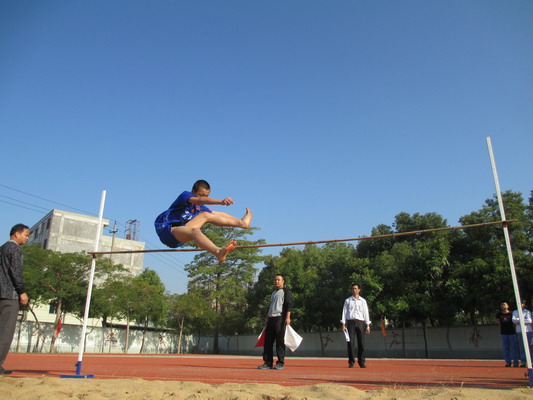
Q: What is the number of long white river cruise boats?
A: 0